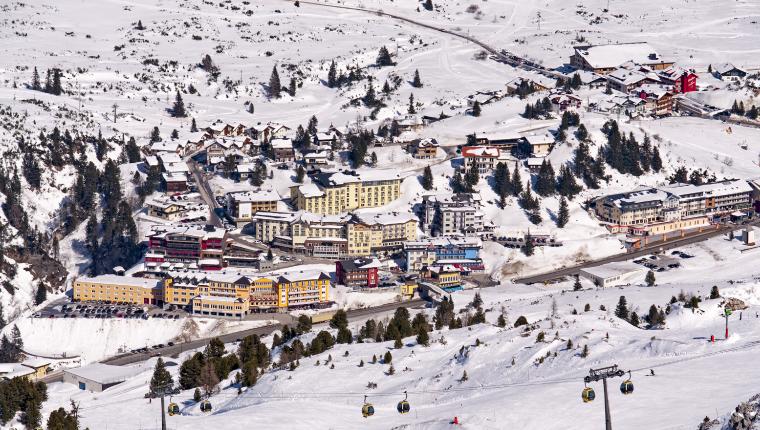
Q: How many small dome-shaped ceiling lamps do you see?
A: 0